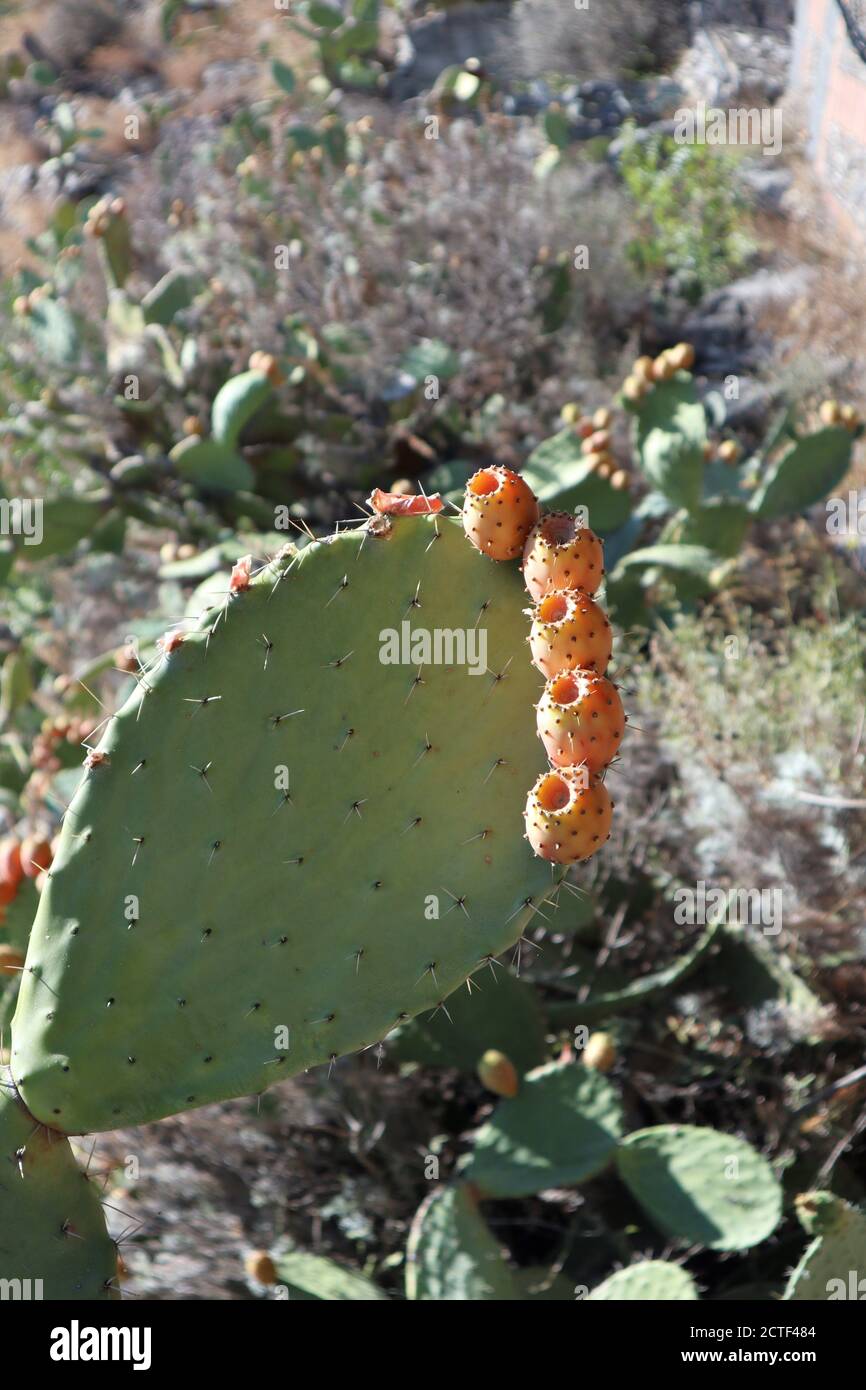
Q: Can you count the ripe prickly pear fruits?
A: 5